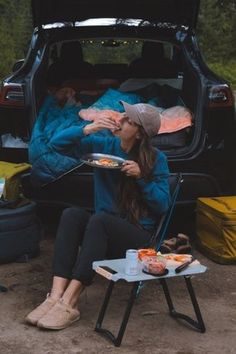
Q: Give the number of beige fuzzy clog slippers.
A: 2